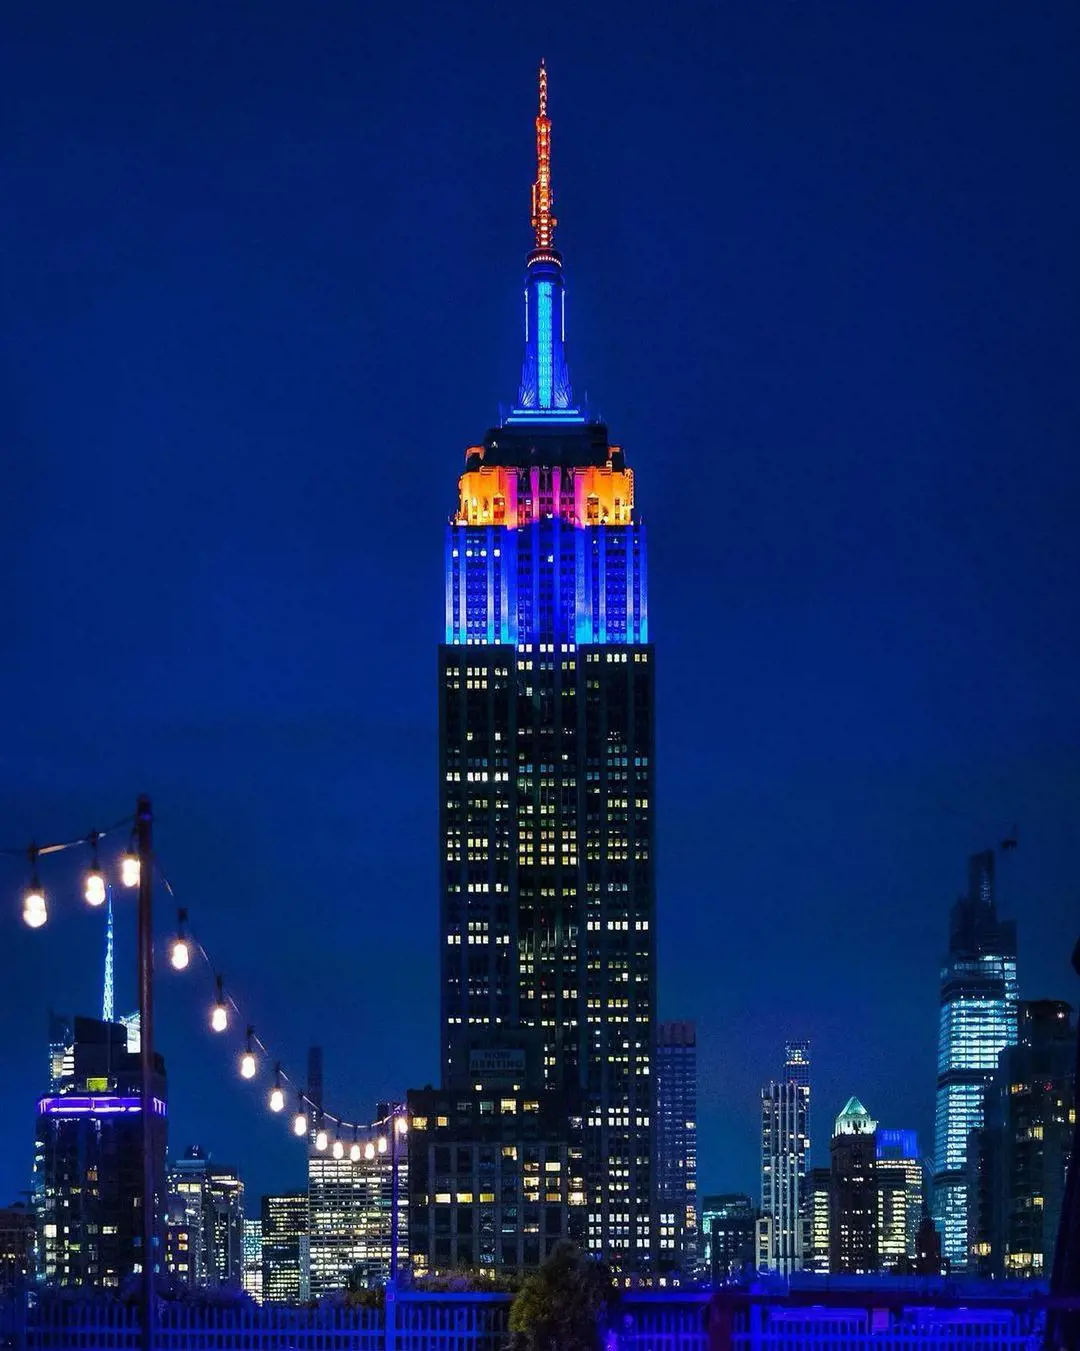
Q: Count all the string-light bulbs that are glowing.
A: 14